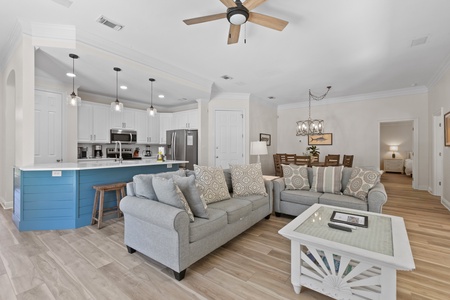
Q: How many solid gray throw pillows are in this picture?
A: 2